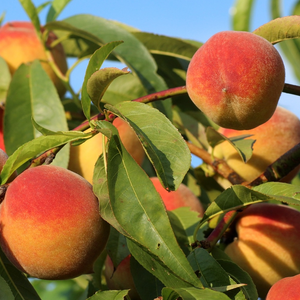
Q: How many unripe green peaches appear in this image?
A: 0